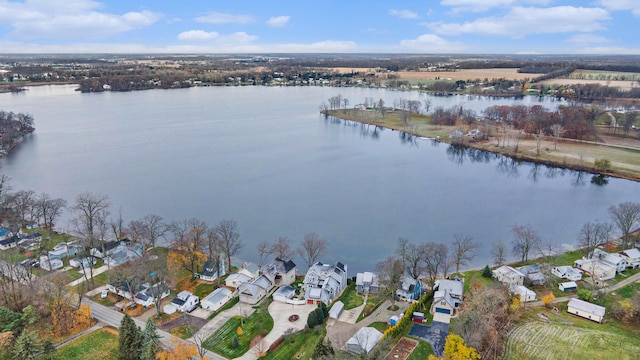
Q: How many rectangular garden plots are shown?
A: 1